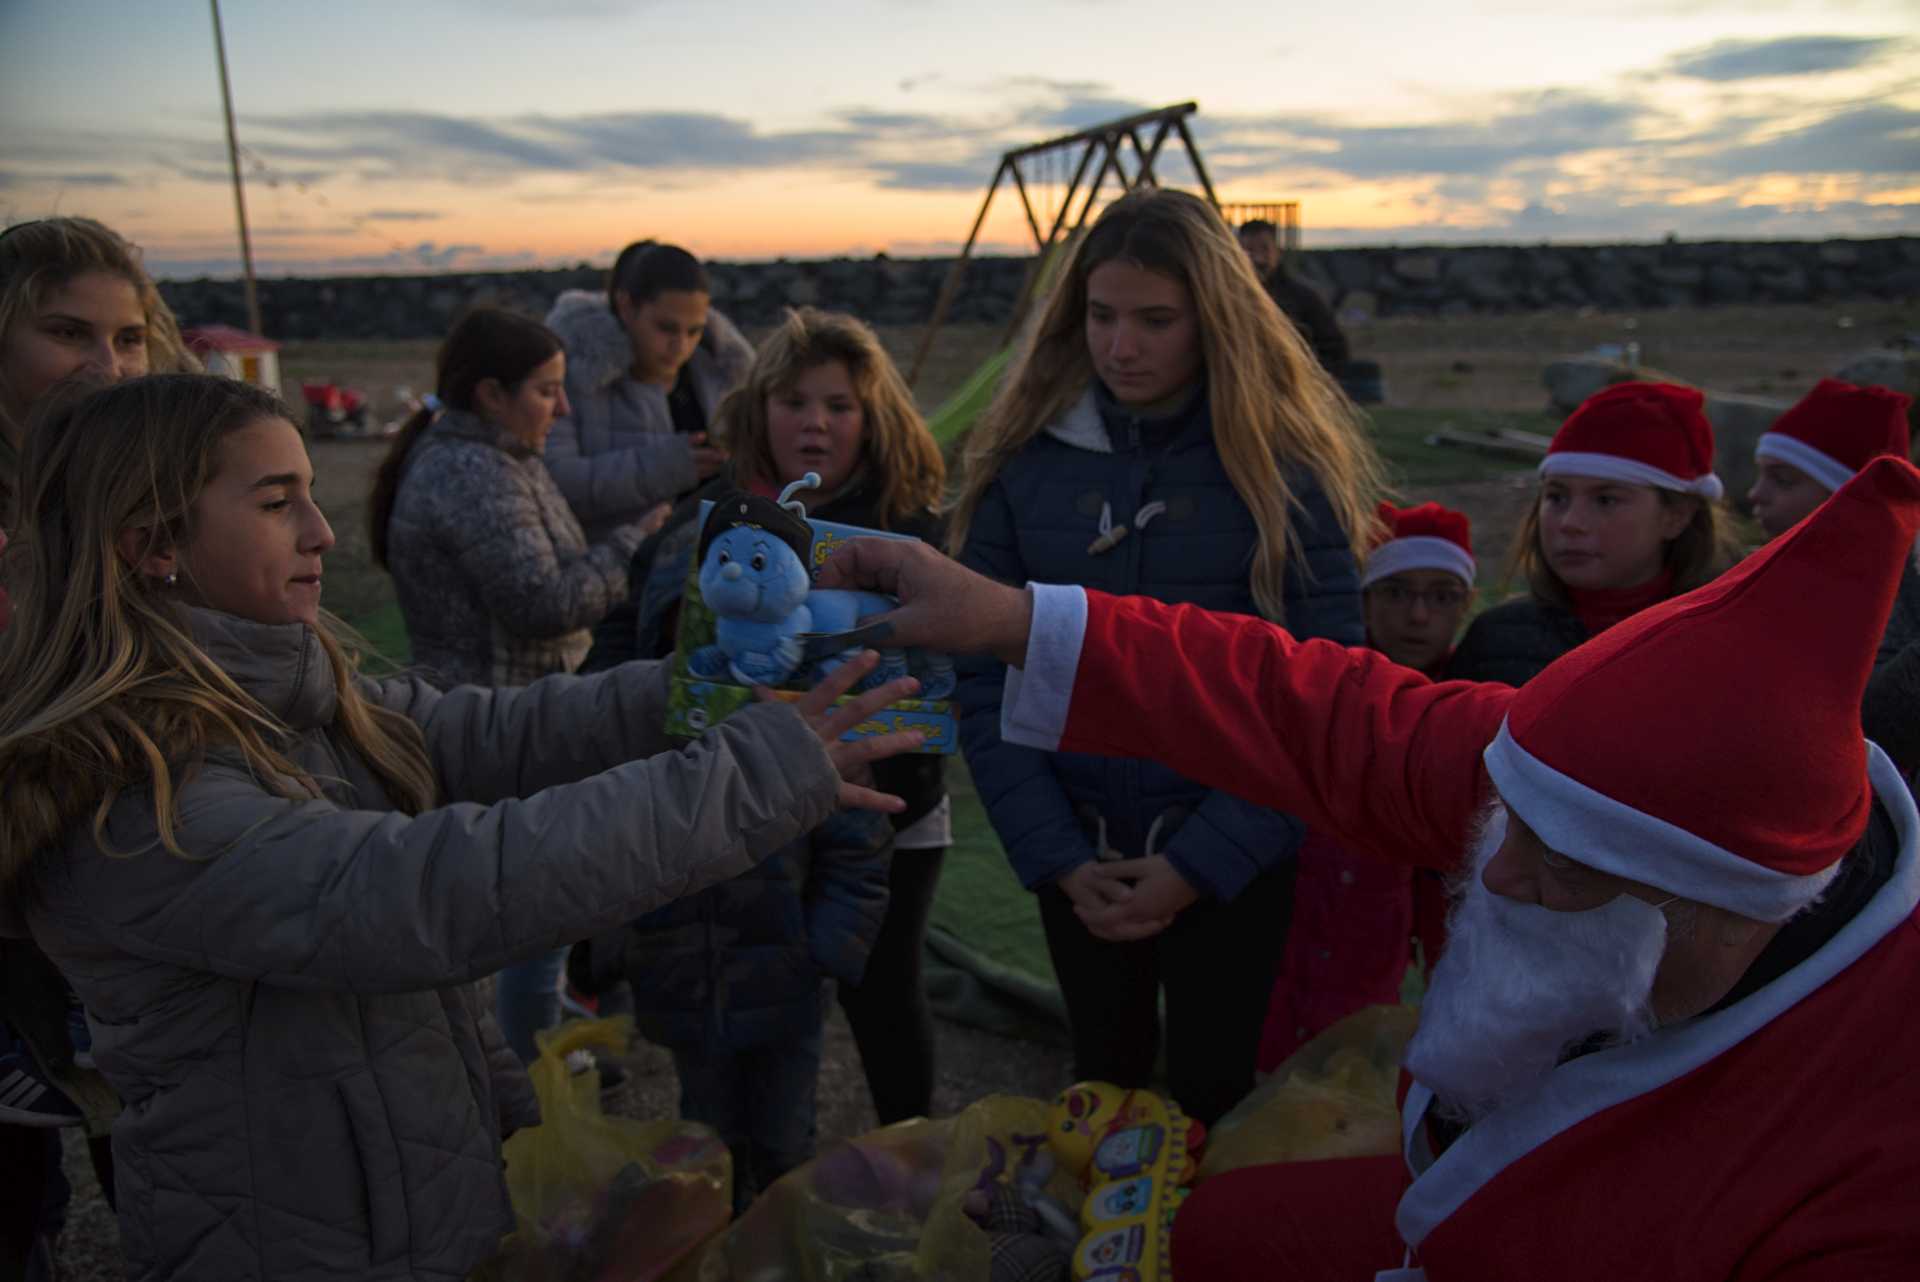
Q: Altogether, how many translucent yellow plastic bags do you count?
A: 3